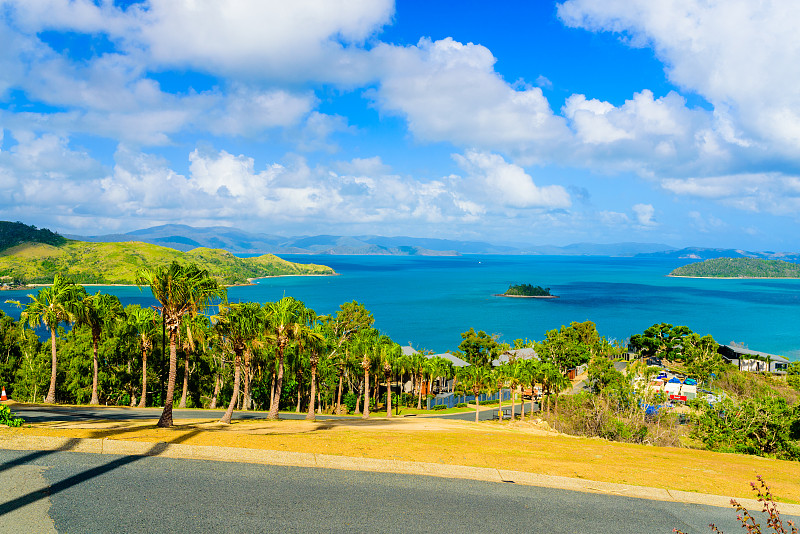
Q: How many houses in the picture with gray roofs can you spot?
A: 4